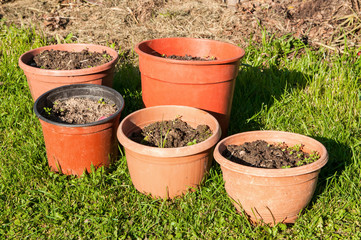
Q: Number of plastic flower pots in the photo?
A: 5